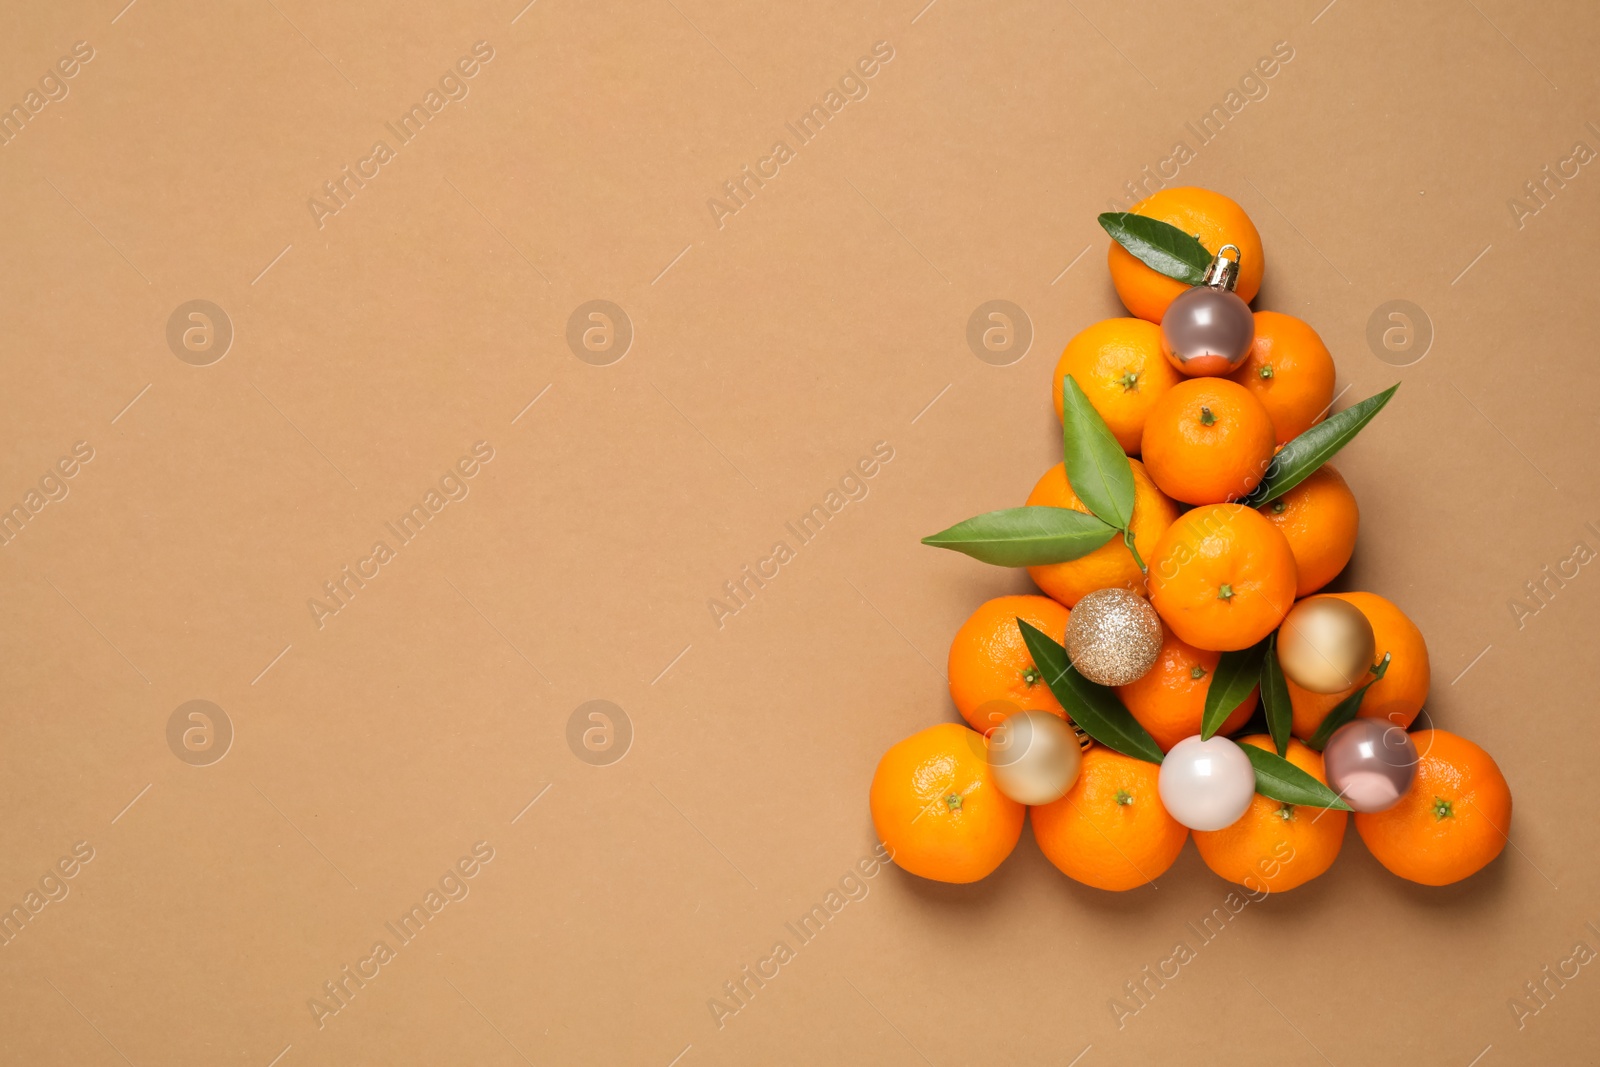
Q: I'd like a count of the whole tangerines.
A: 14